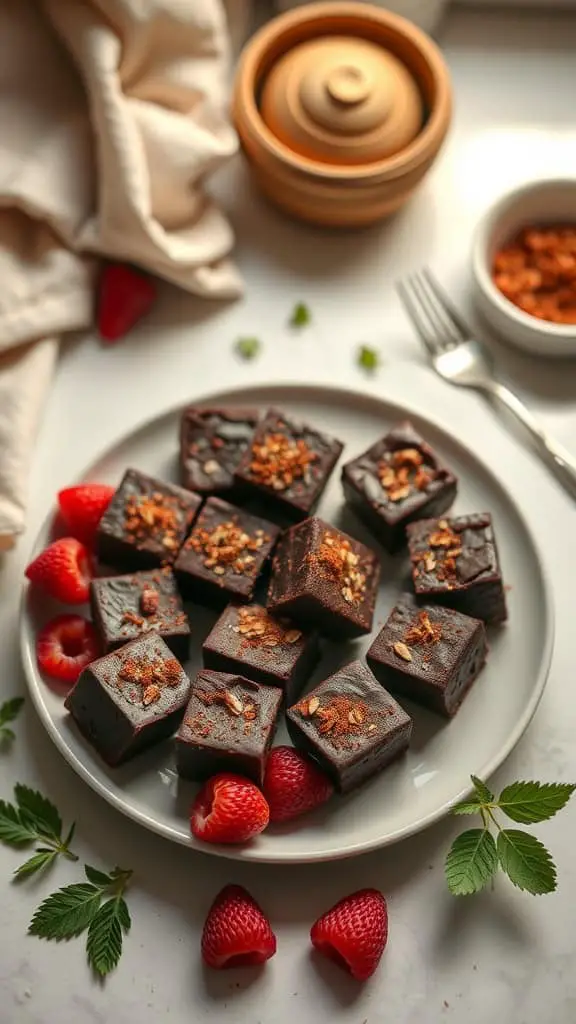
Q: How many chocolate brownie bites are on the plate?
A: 13